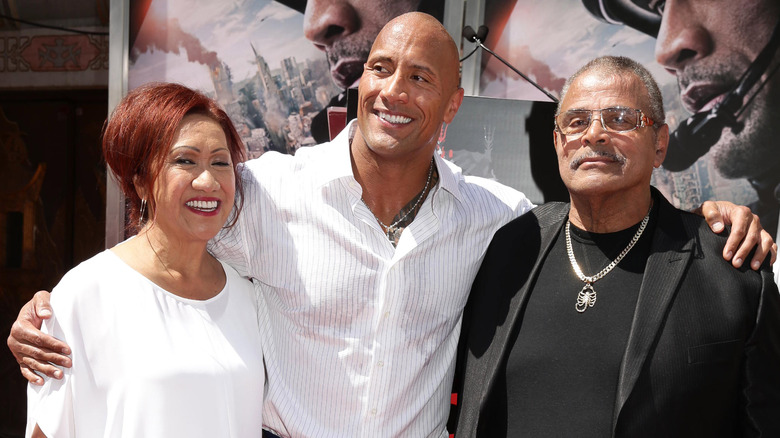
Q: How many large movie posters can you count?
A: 2